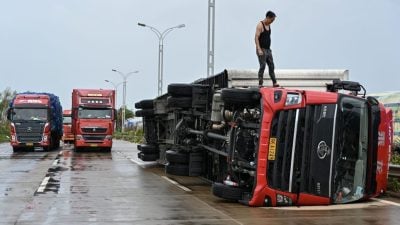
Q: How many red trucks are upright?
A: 3